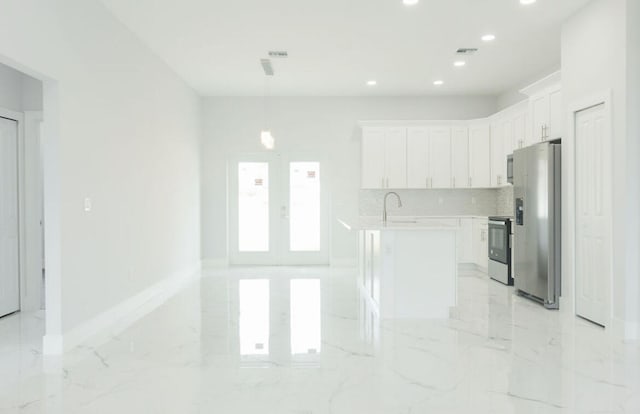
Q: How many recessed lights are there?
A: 6